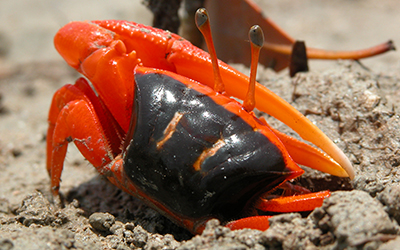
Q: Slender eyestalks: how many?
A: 2